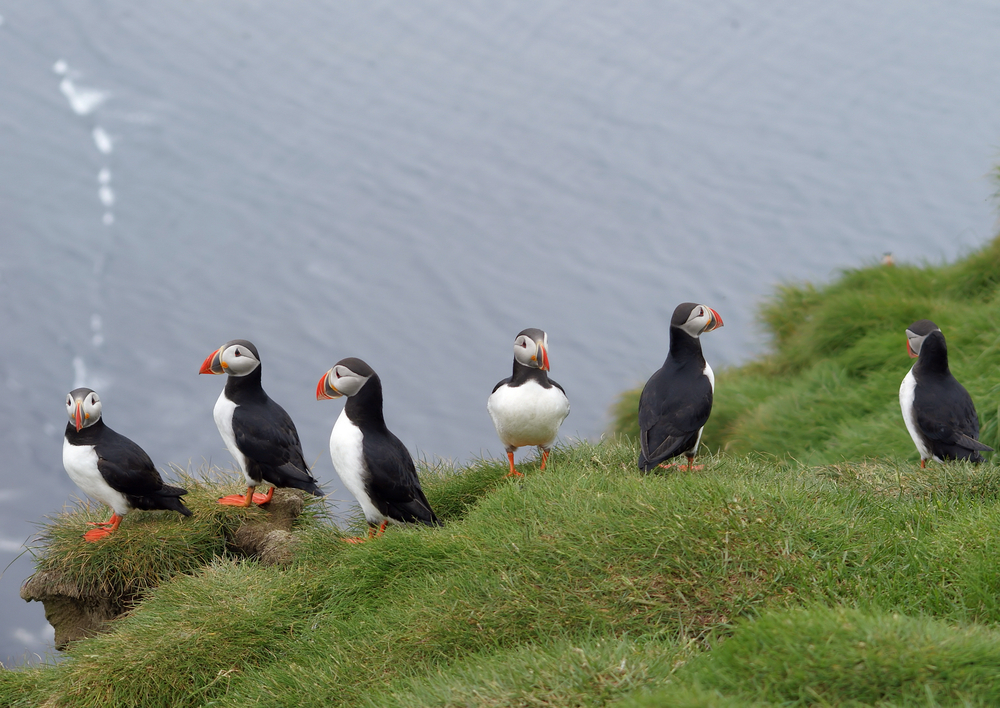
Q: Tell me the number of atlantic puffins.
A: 6